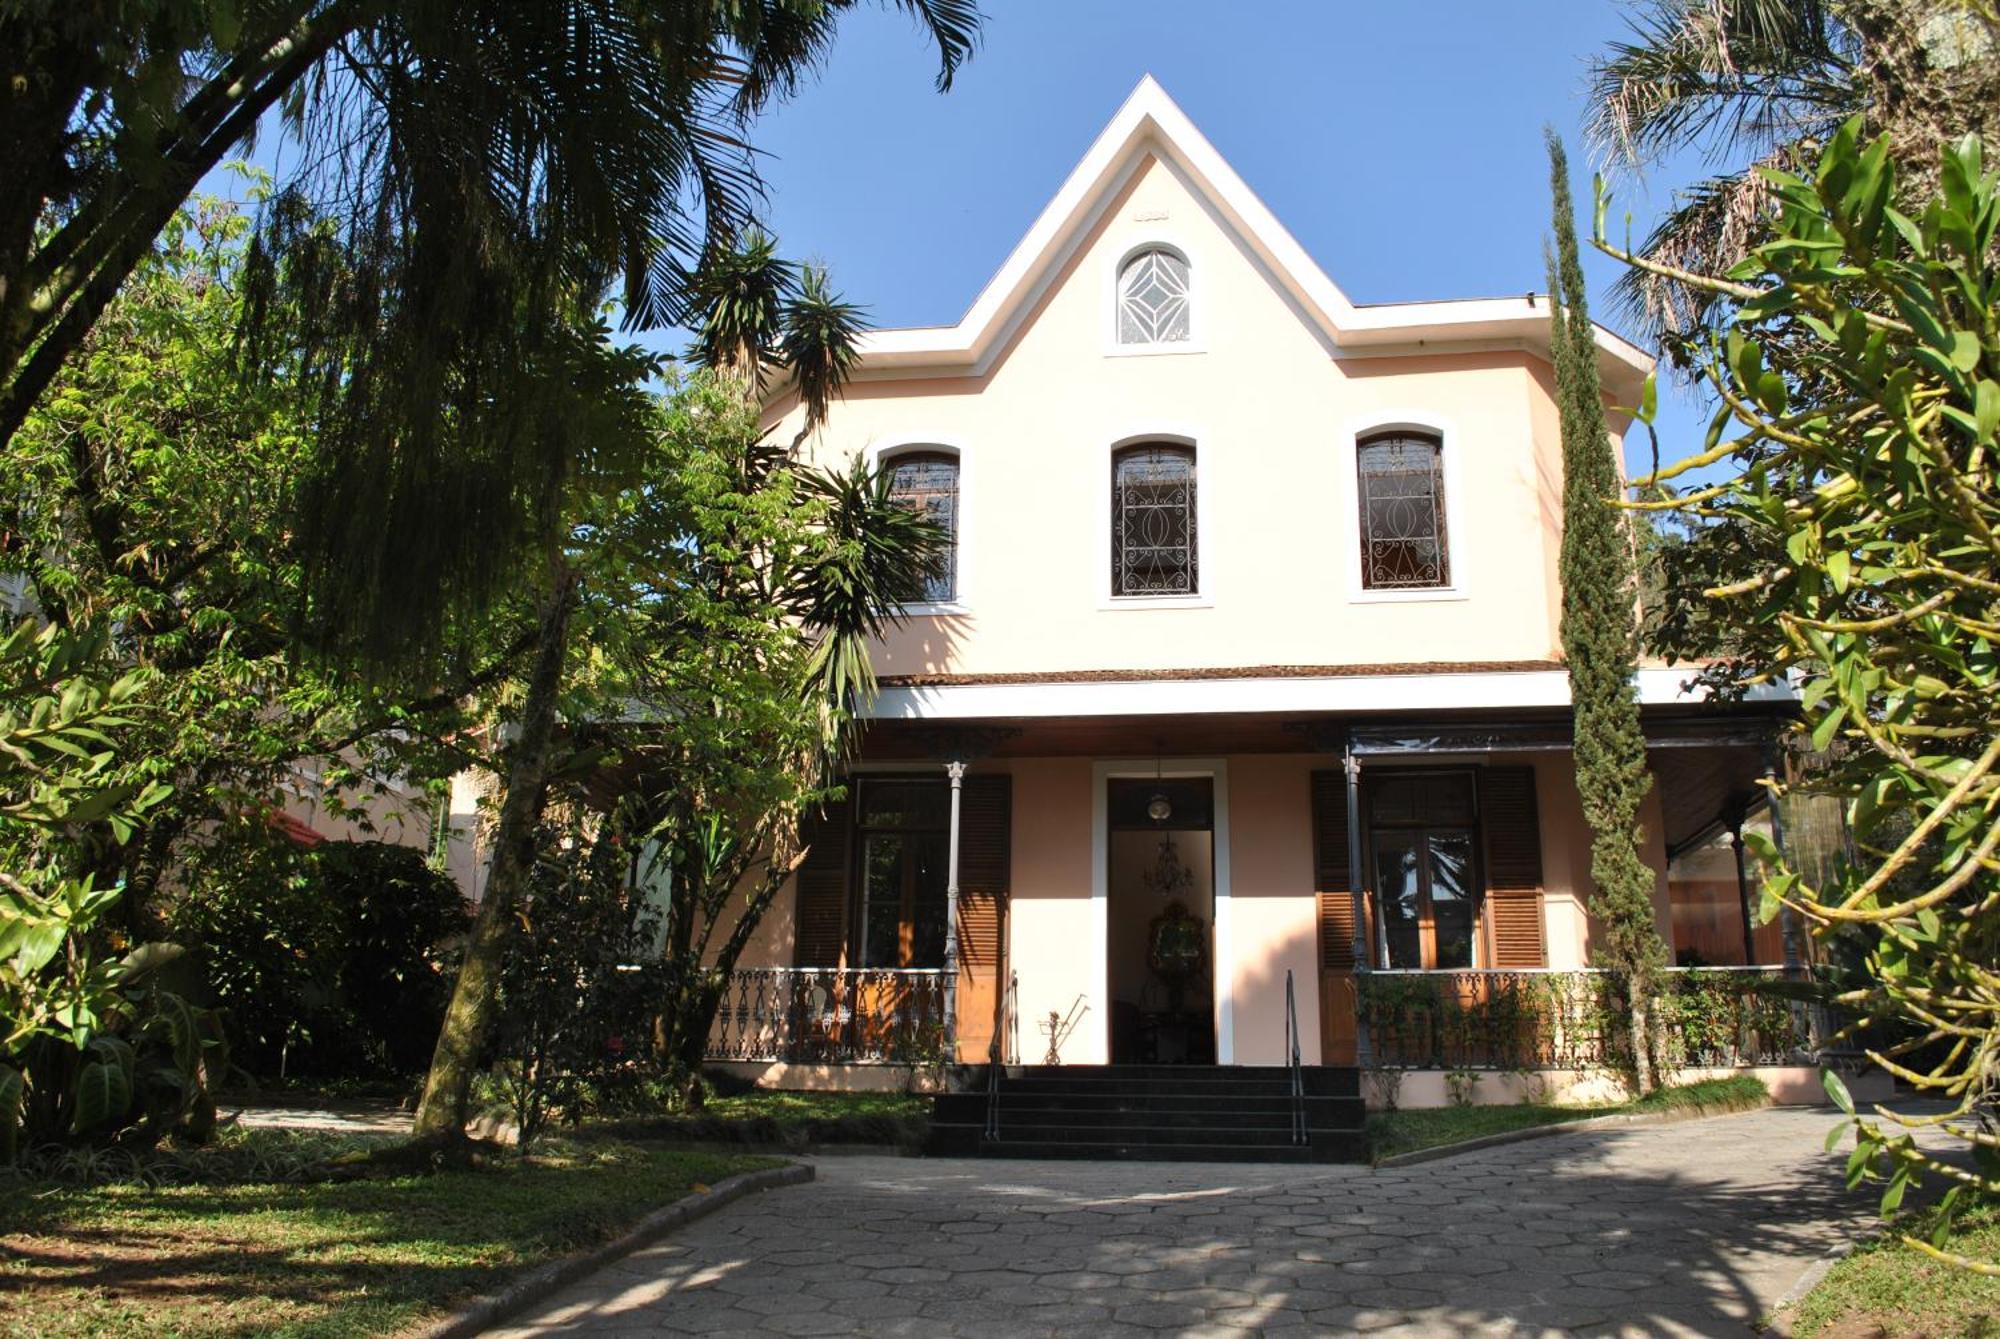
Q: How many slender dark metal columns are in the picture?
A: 4